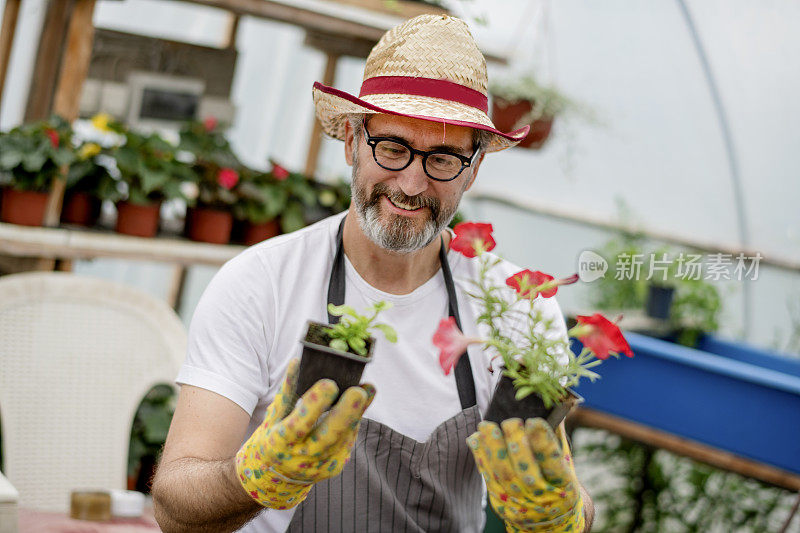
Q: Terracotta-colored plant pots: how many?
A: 6